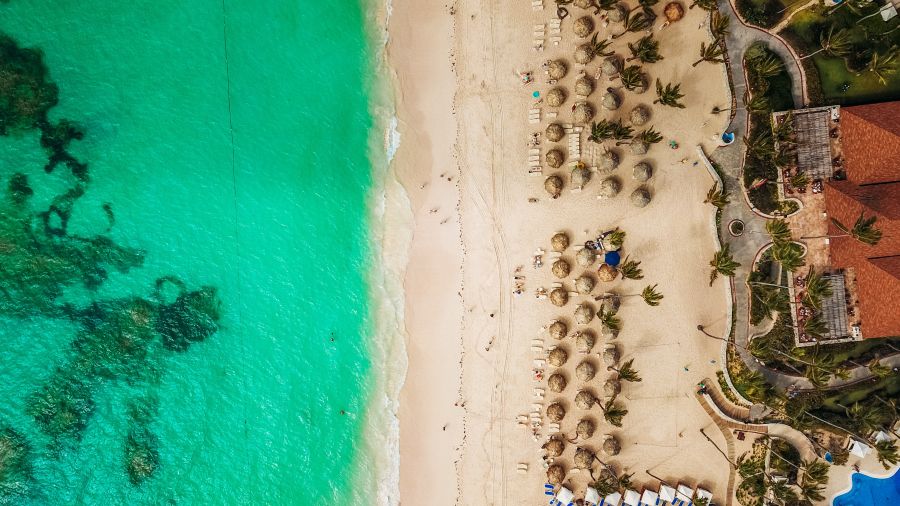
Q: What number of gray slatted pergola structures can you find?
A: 2